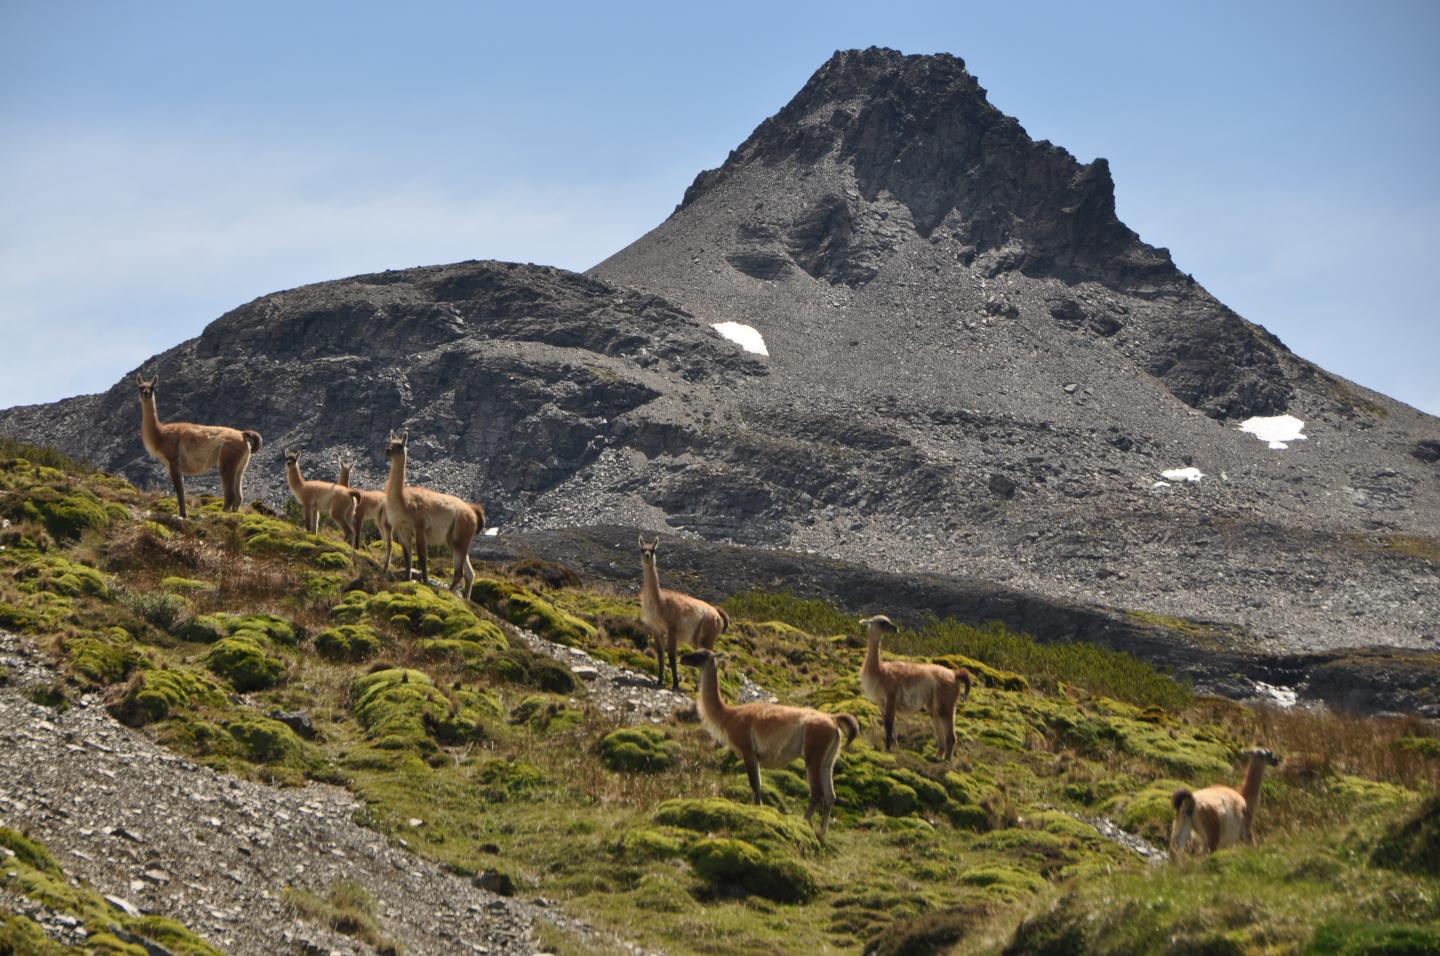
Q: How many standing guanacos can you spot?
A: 8